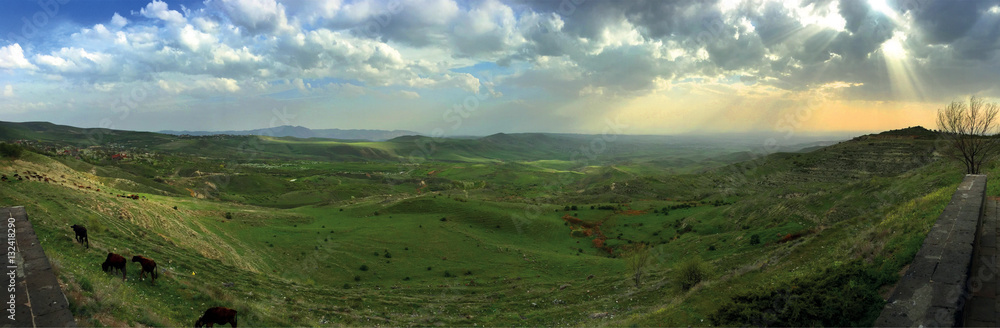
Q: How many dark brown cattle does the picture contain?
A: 3